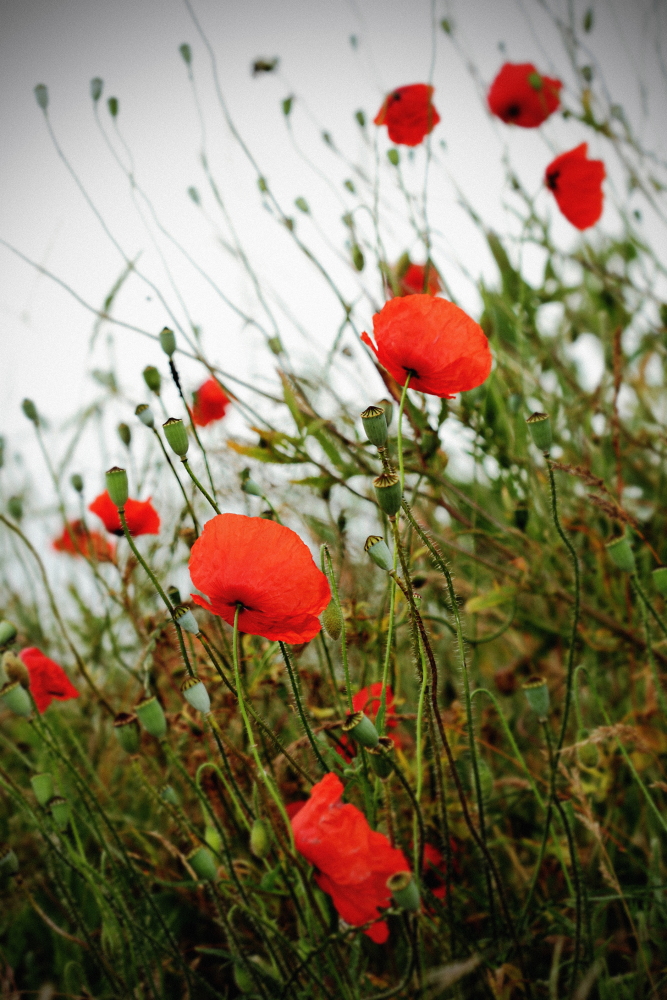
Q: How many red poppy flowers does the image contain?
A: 13